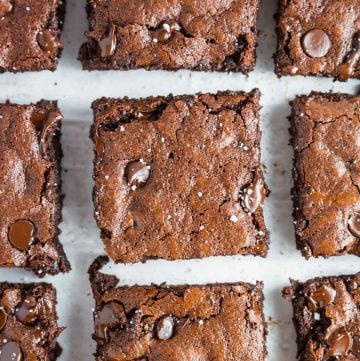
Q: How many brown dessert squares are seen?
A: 9